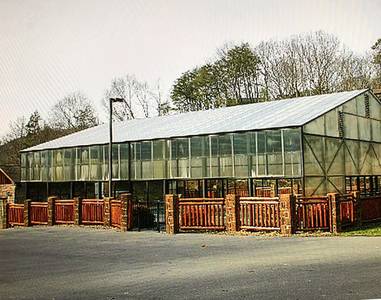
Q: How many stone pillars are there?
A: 11